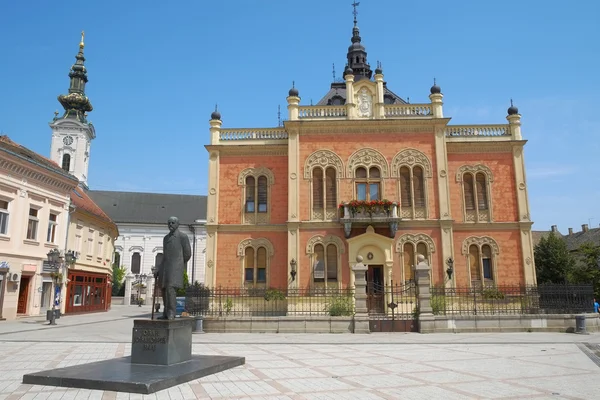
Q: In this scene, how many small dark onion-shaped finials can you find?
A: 6